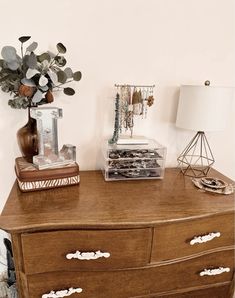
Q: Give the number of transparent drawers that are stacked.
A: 3